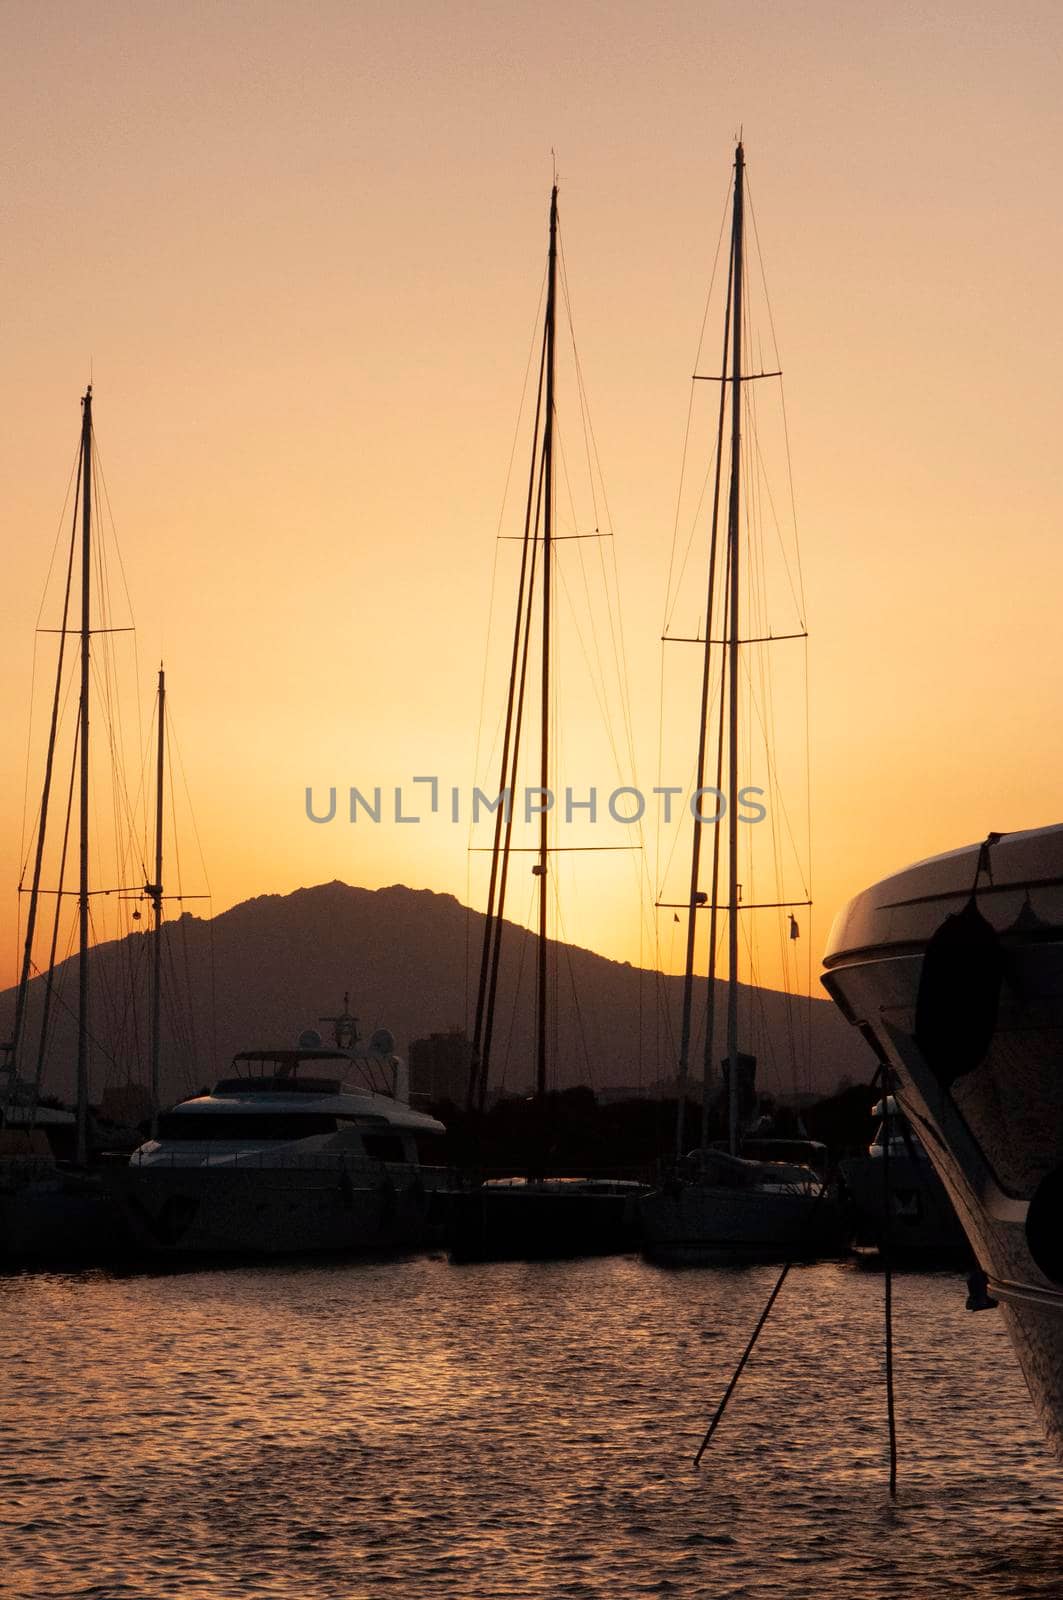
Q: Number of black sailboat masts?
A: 4